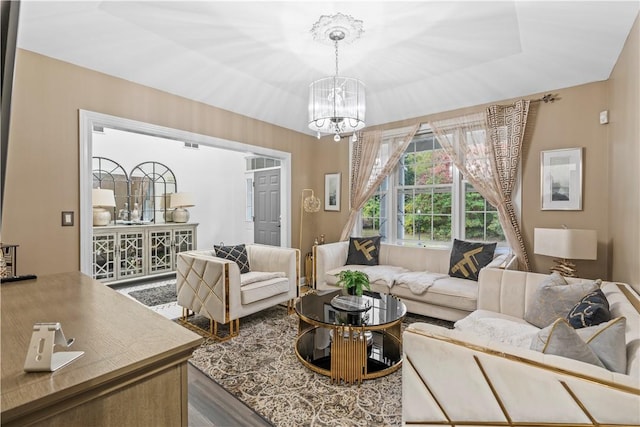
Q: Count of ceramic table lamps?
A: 2